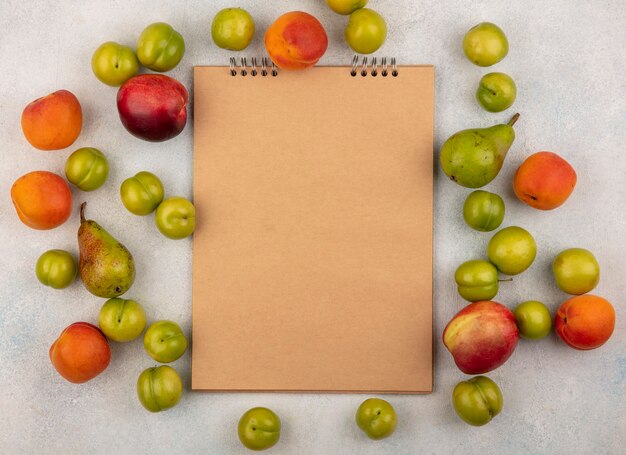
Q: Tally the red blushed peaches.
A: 2